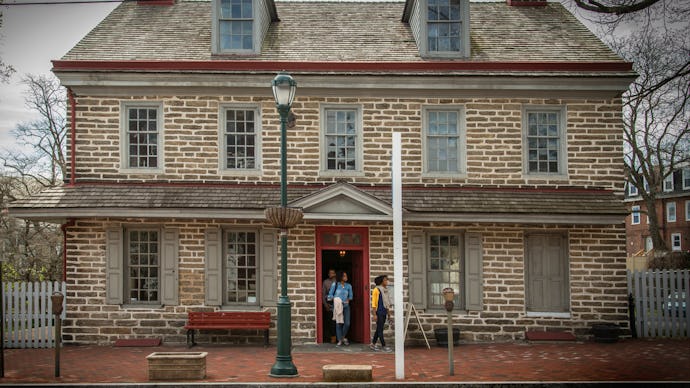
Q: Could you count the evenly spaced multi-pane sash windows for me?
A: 5